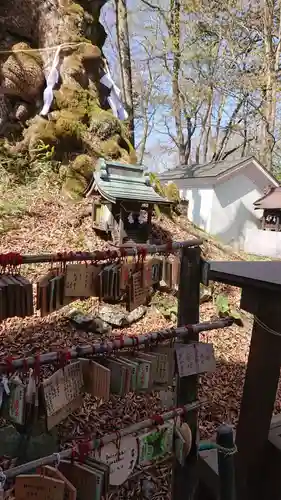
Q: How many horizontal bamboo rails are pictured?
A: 3